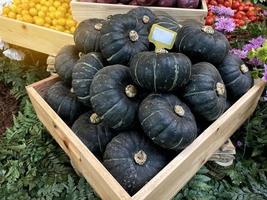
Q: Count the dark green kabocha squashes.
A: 15